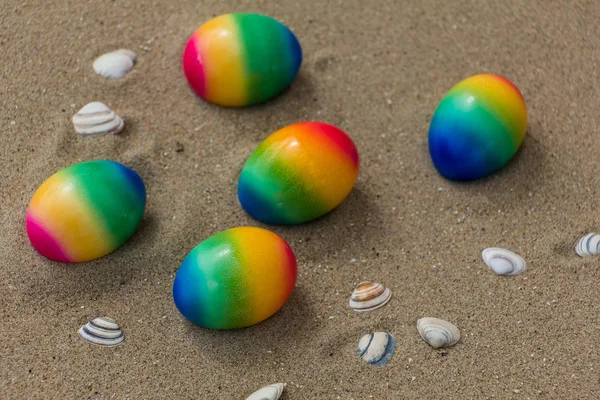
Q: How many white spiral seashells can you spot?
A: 0